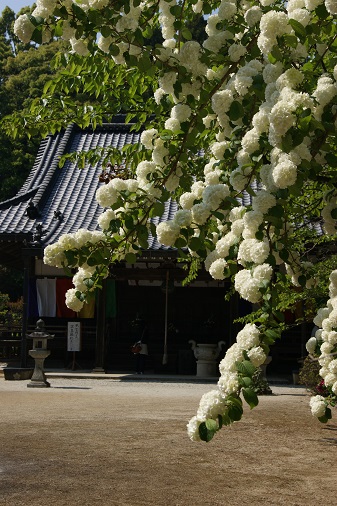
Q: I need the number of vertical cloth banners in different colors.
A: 5